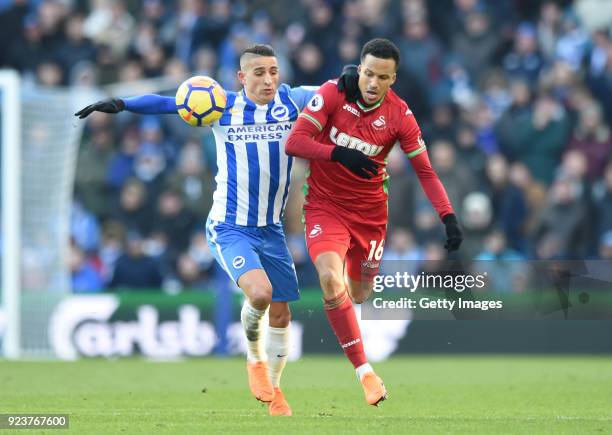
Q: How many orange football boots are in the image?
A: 3